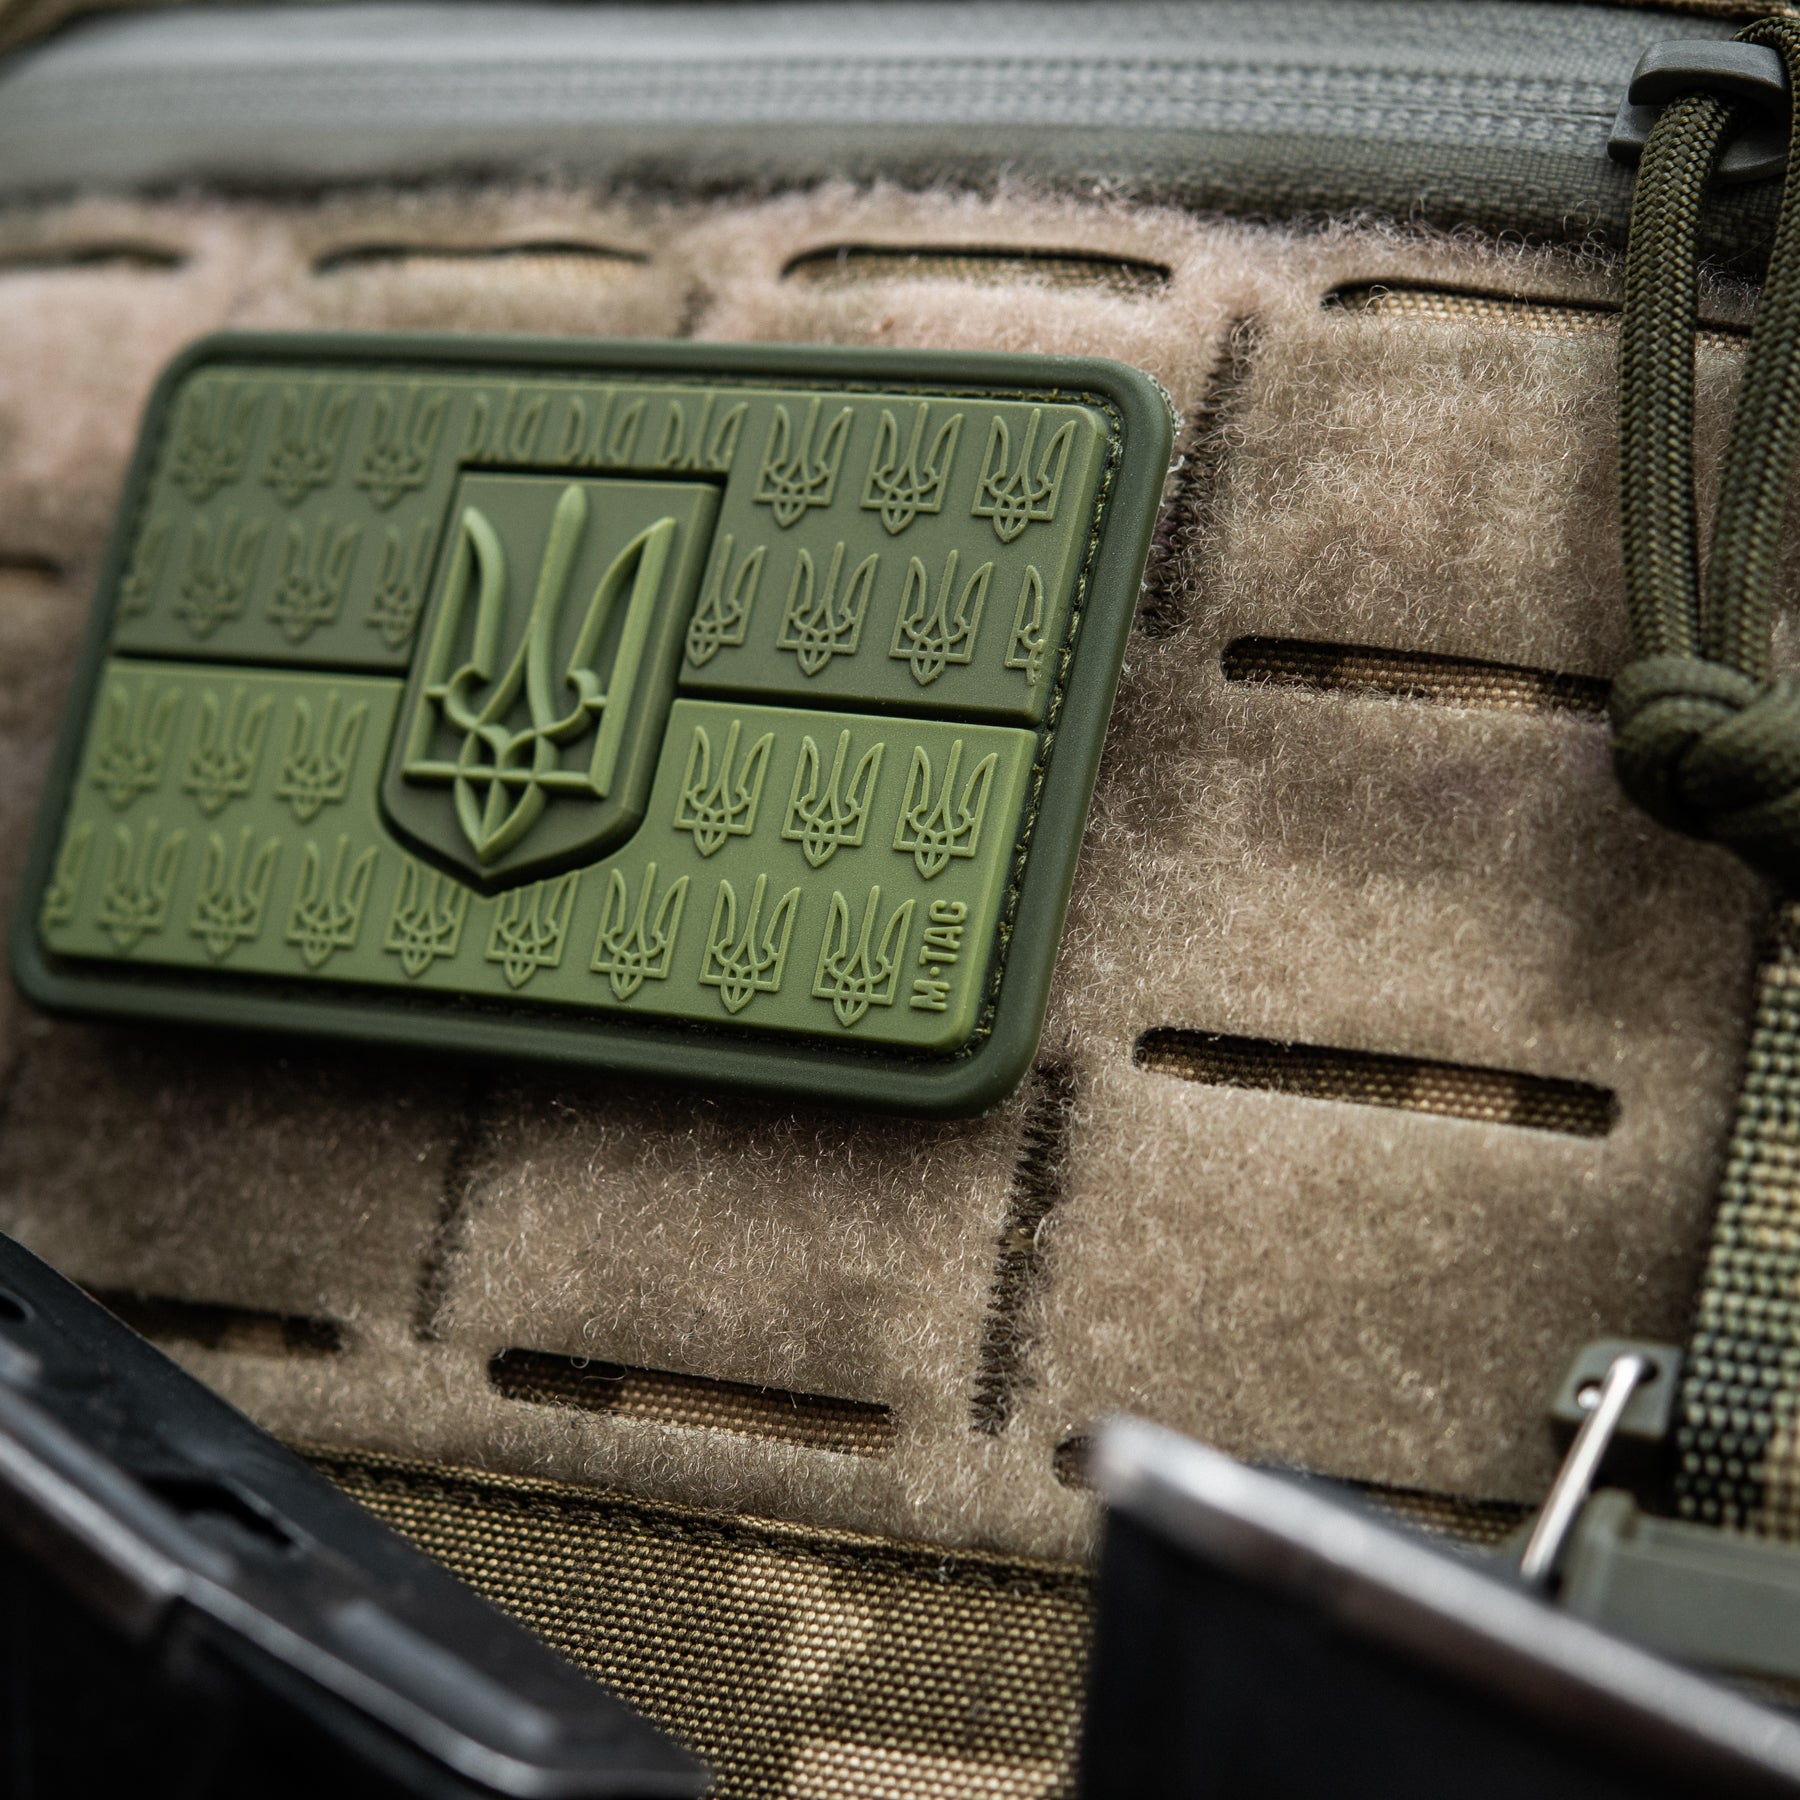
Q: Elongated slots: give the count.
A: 10